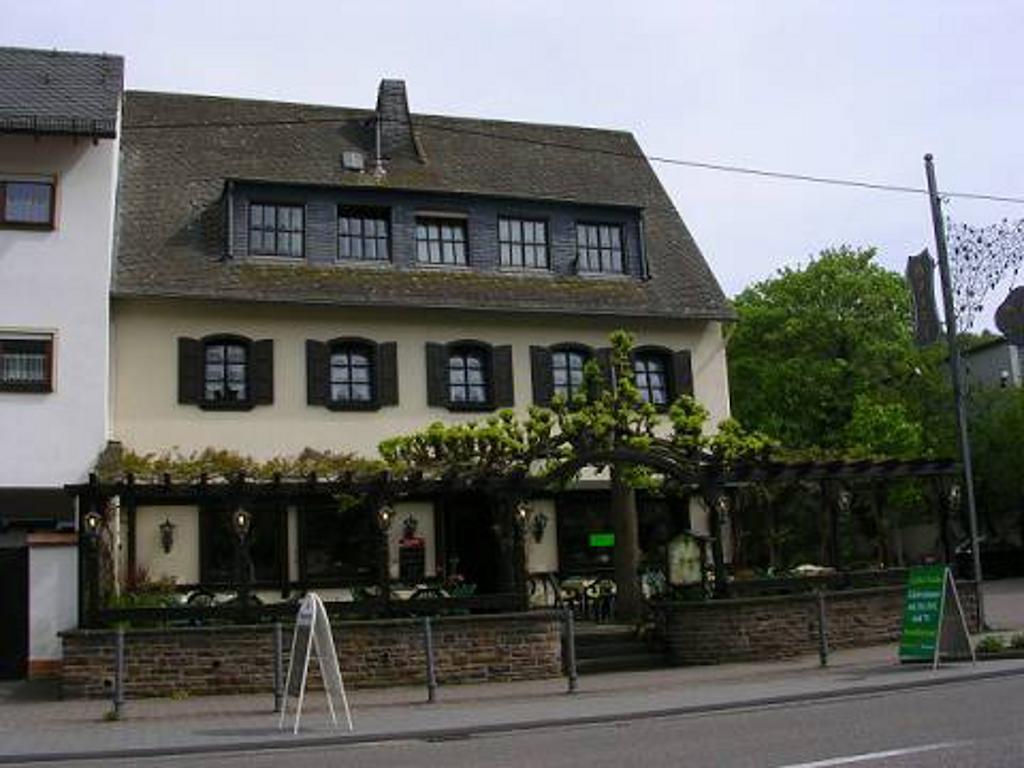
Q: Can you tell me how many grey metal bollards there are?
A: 5